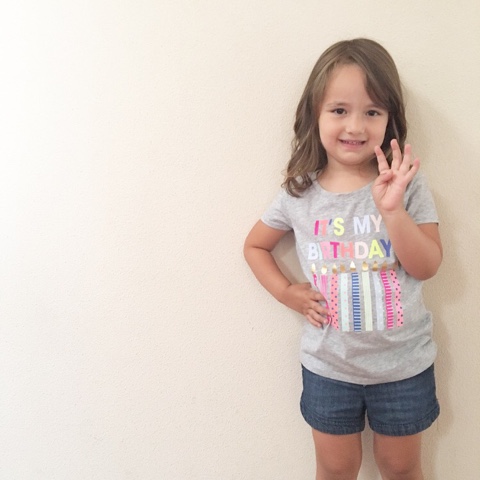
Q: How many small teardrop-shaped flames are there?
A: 9